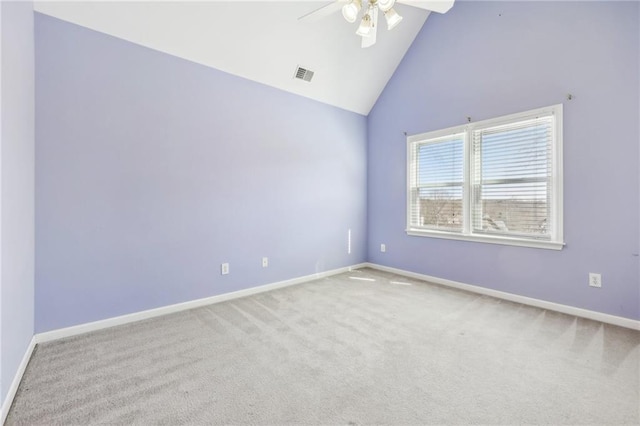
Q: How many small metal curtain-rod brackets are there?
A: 3